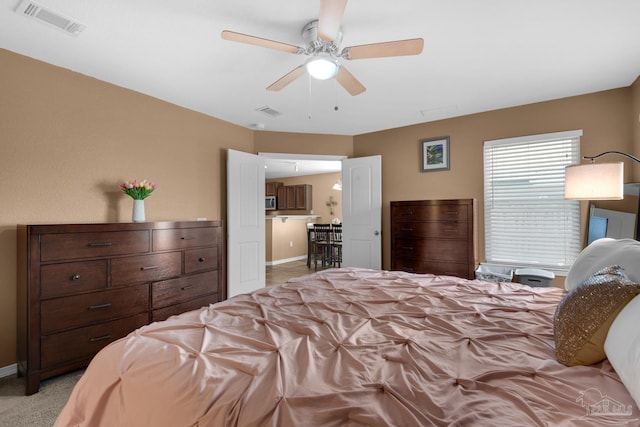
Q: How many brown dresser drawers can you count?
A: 13